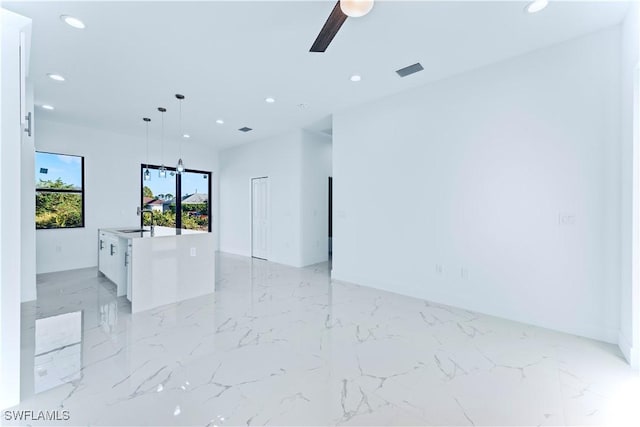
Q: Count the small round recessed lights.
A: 8